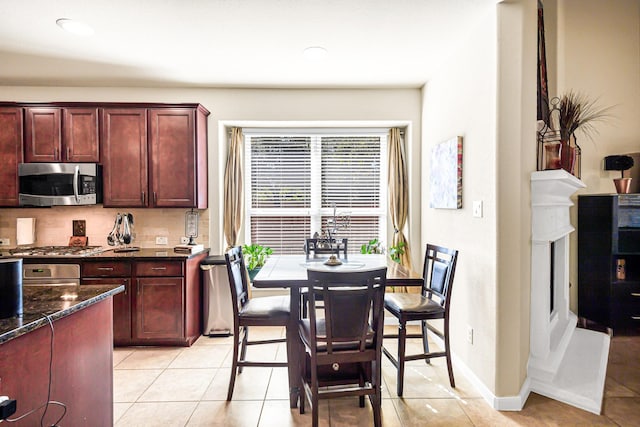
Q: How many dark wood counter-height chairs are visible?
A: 4